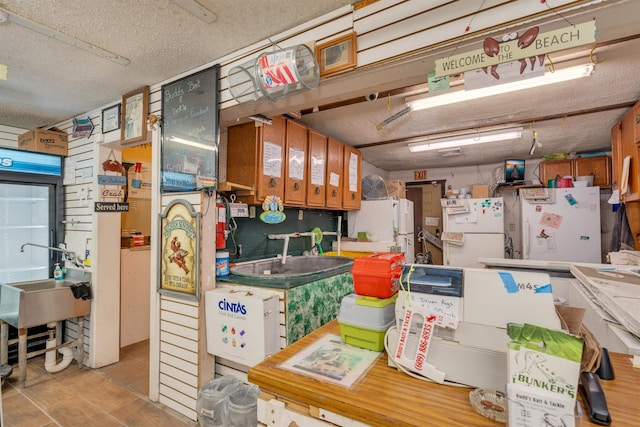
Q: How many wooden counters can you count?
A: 1